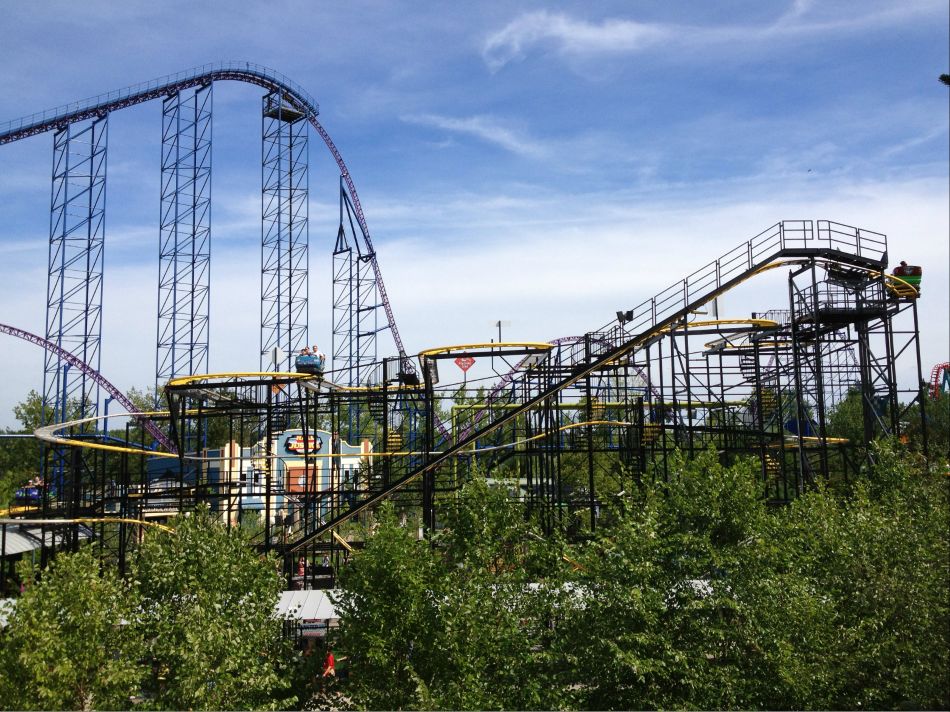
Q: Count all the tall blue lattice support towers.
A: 4